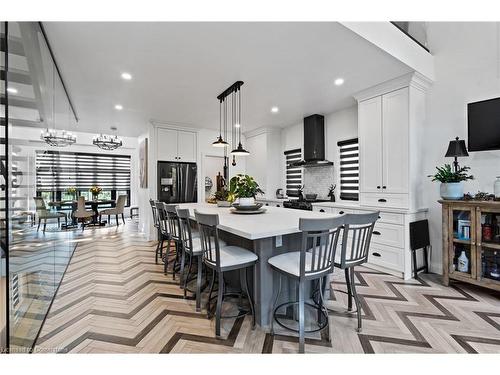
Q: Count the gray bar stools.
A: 7